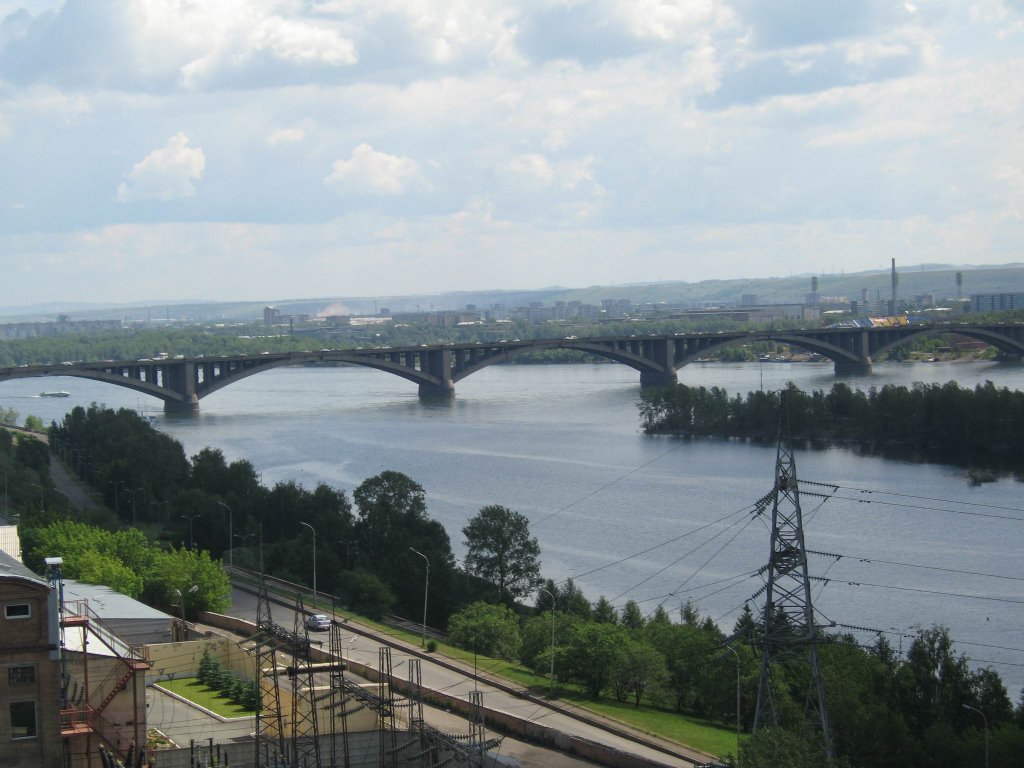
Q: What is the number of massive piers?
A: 4